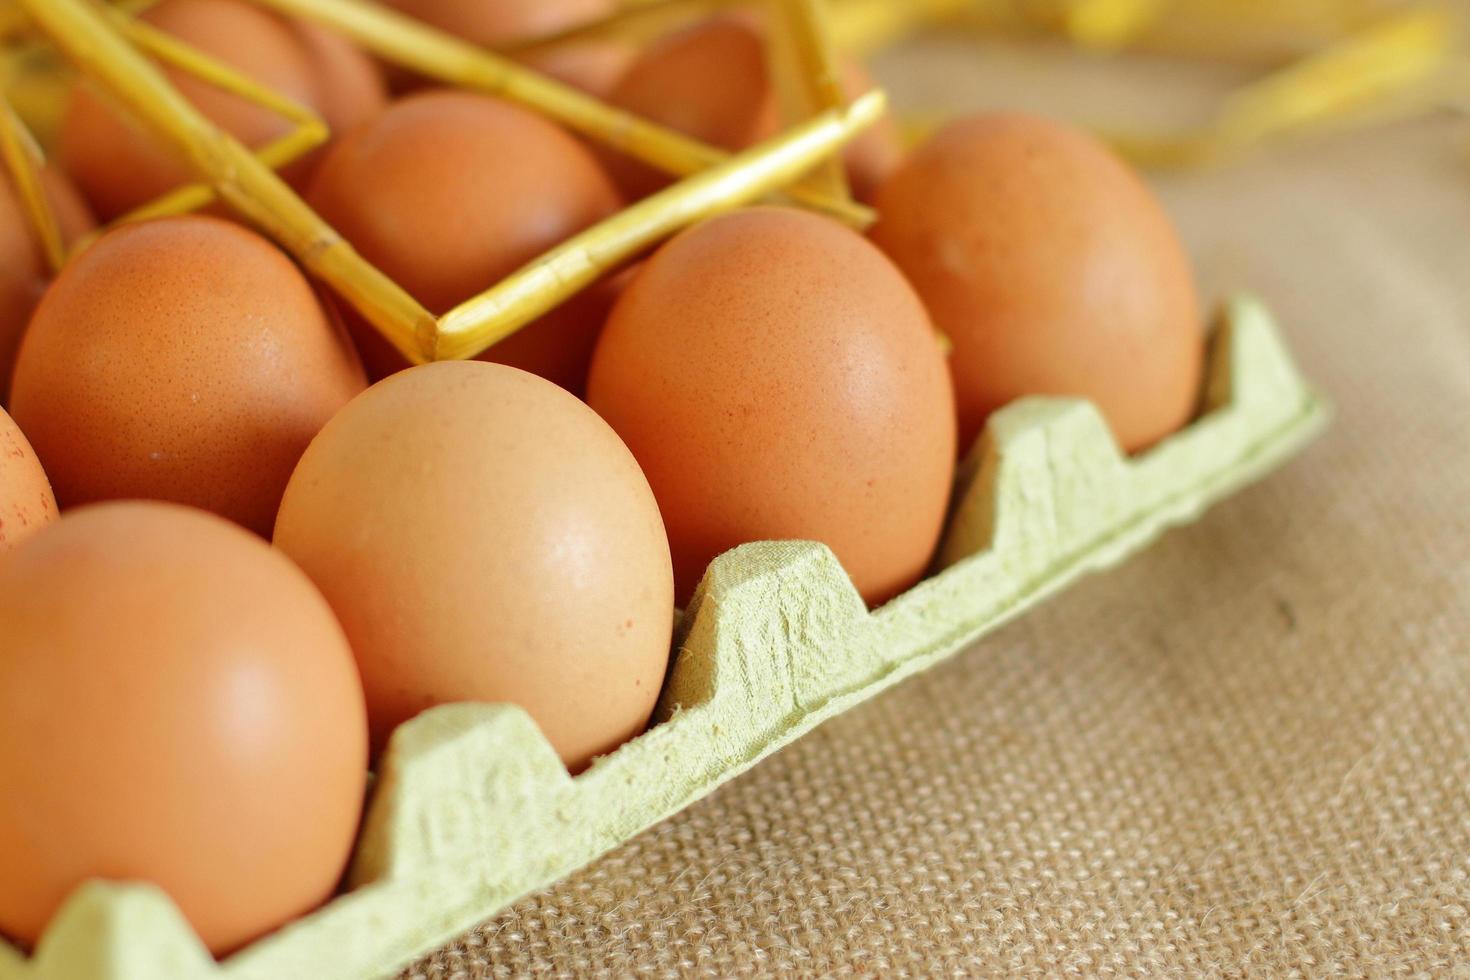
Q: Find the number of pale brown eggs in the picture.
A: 1